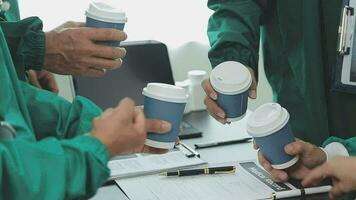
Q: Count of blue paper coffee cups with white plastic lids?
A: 4